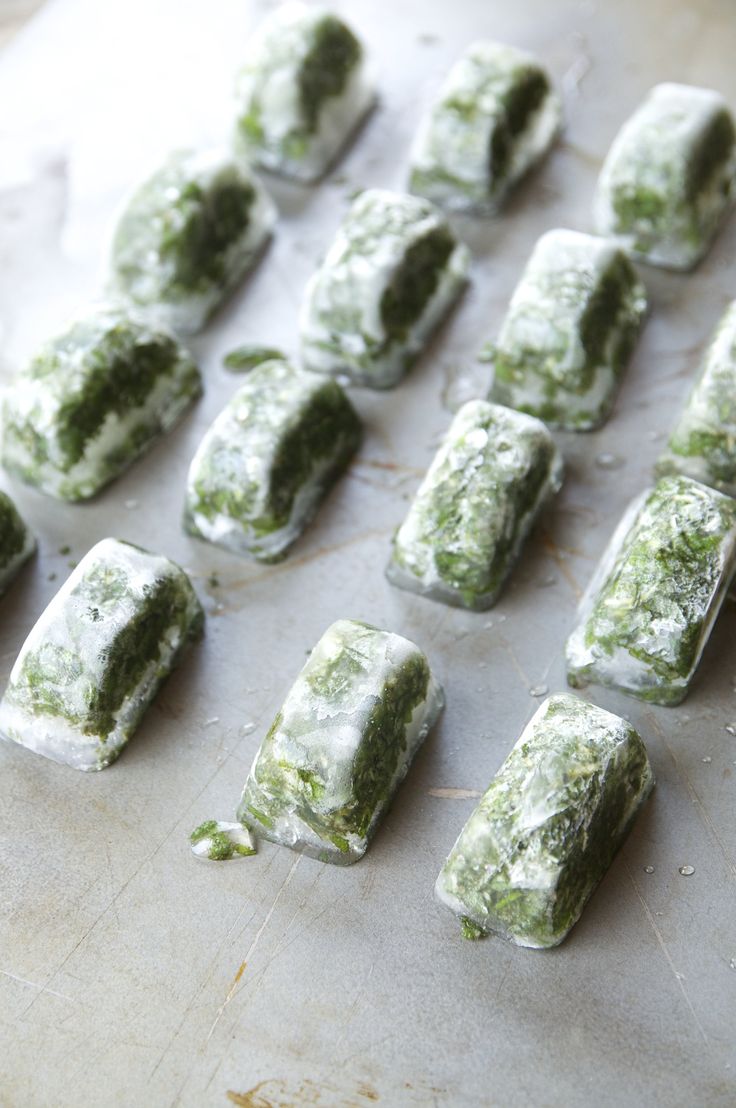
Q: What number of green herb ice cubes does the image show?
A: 15